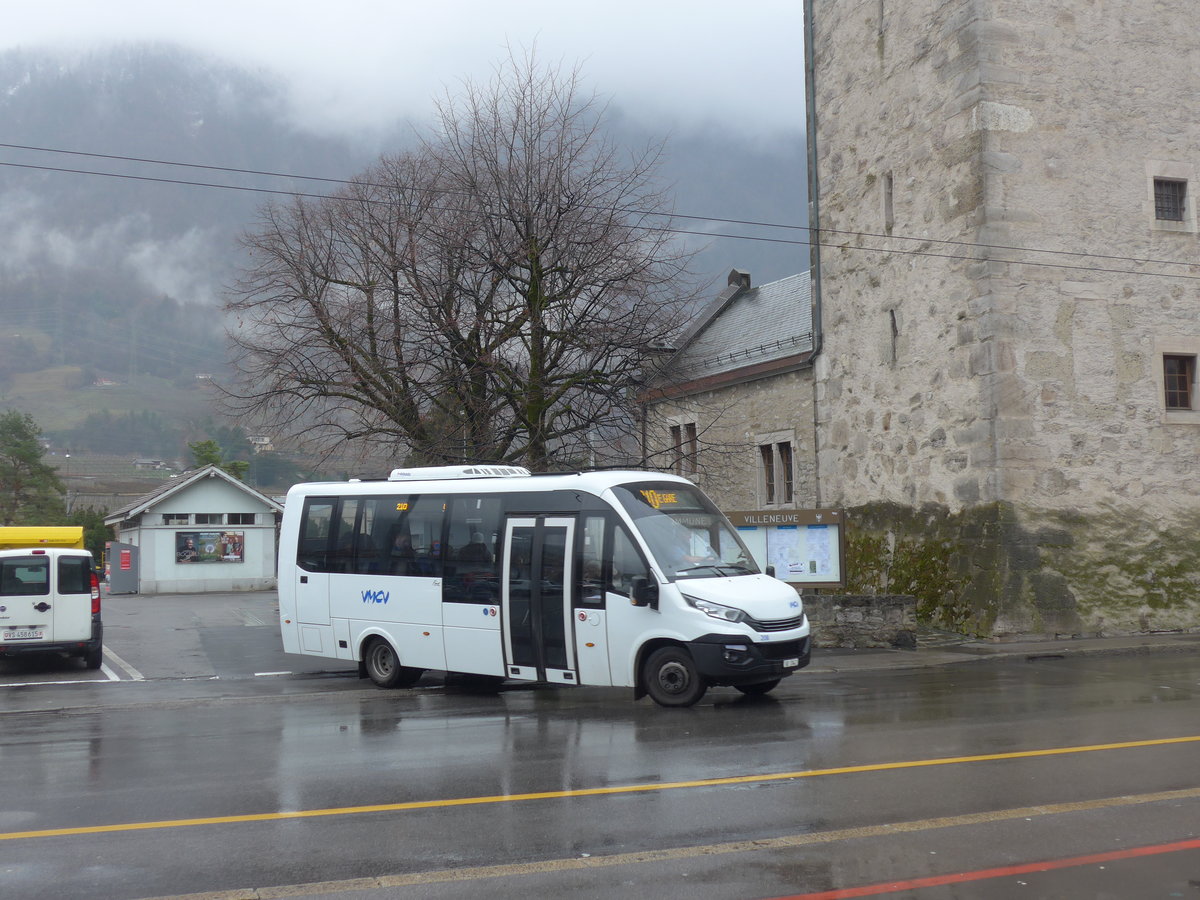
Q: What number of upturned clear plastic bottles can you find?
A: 0